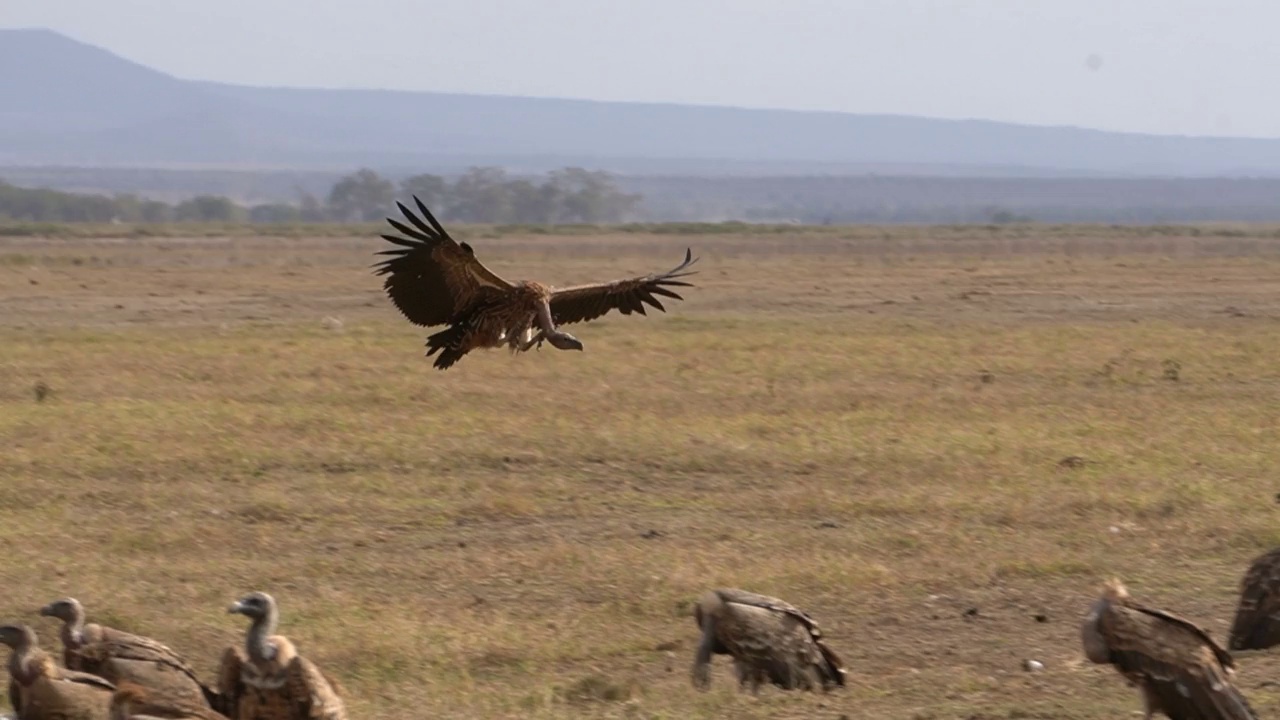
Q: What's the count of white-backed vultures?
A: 8